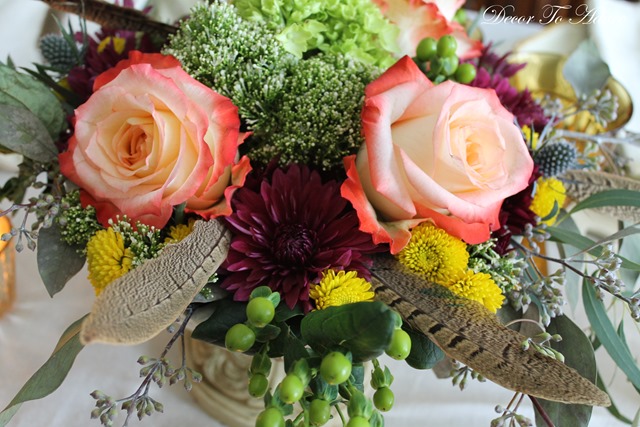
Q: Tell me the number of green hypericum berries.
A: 14